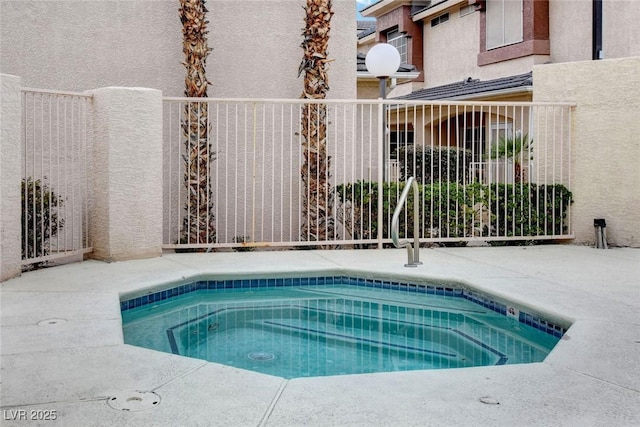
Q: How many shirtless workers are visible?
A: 0